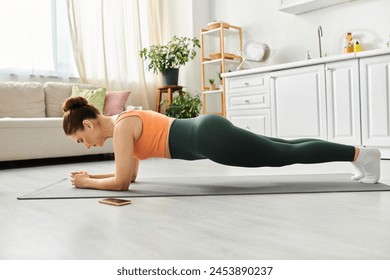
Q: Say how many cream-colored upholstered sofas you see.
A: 1